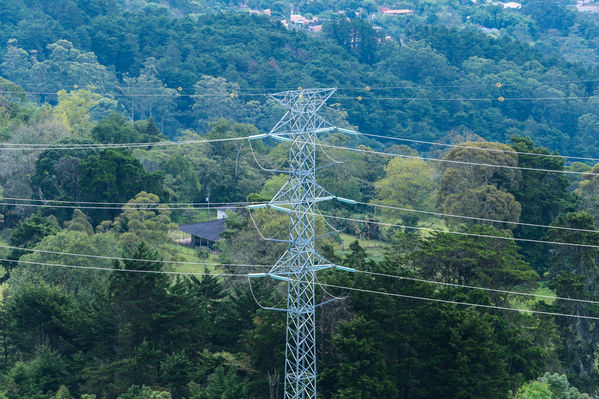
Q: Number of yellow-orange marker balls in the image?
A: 10